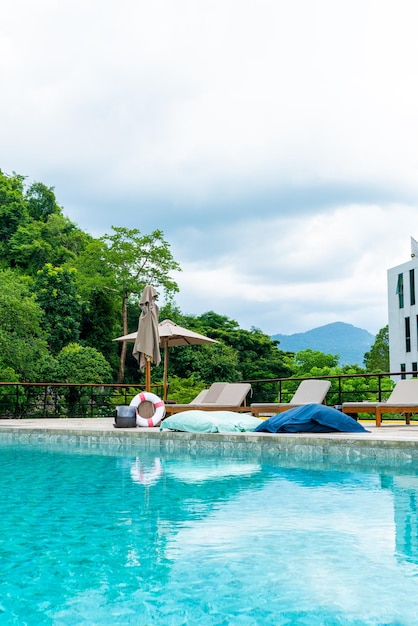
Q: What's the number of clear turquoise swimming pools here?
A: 1